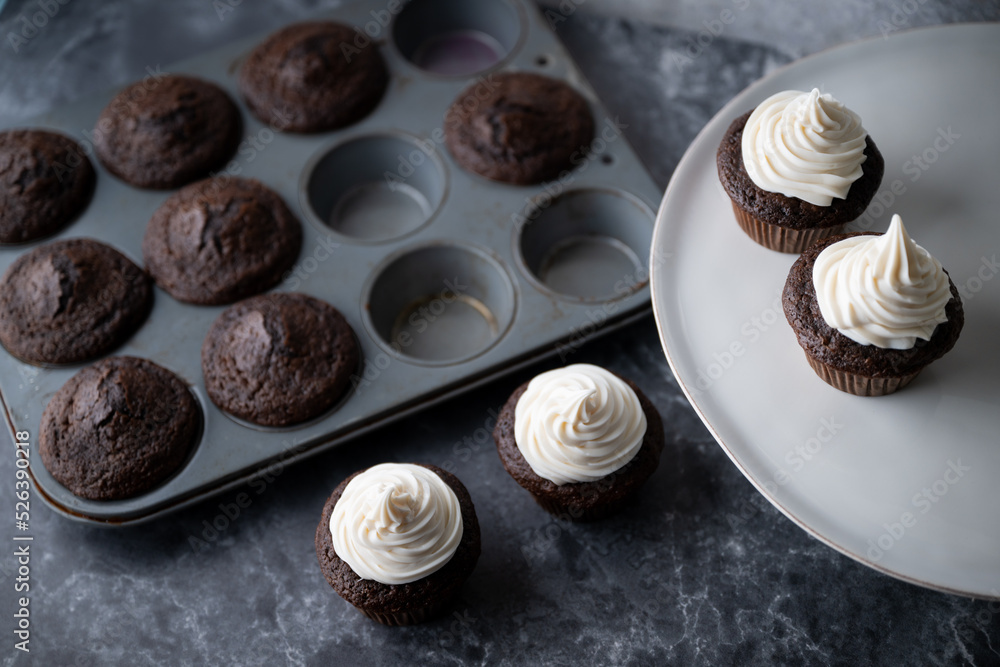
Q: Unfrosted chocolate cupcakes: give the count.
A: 8